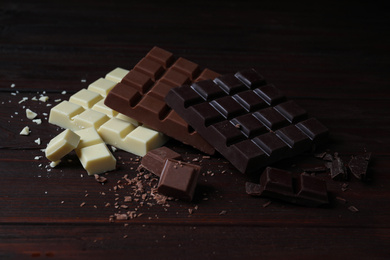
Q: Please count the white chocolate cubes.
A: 12